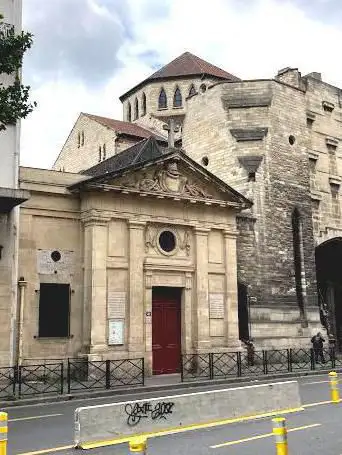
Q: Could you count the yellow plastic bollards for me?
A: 4